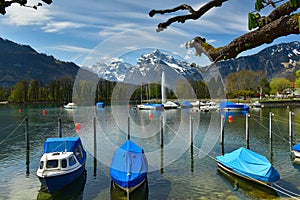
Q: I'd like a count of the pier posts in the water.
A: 10